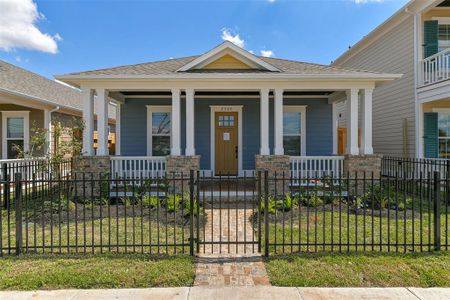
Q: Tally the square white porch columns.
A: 8